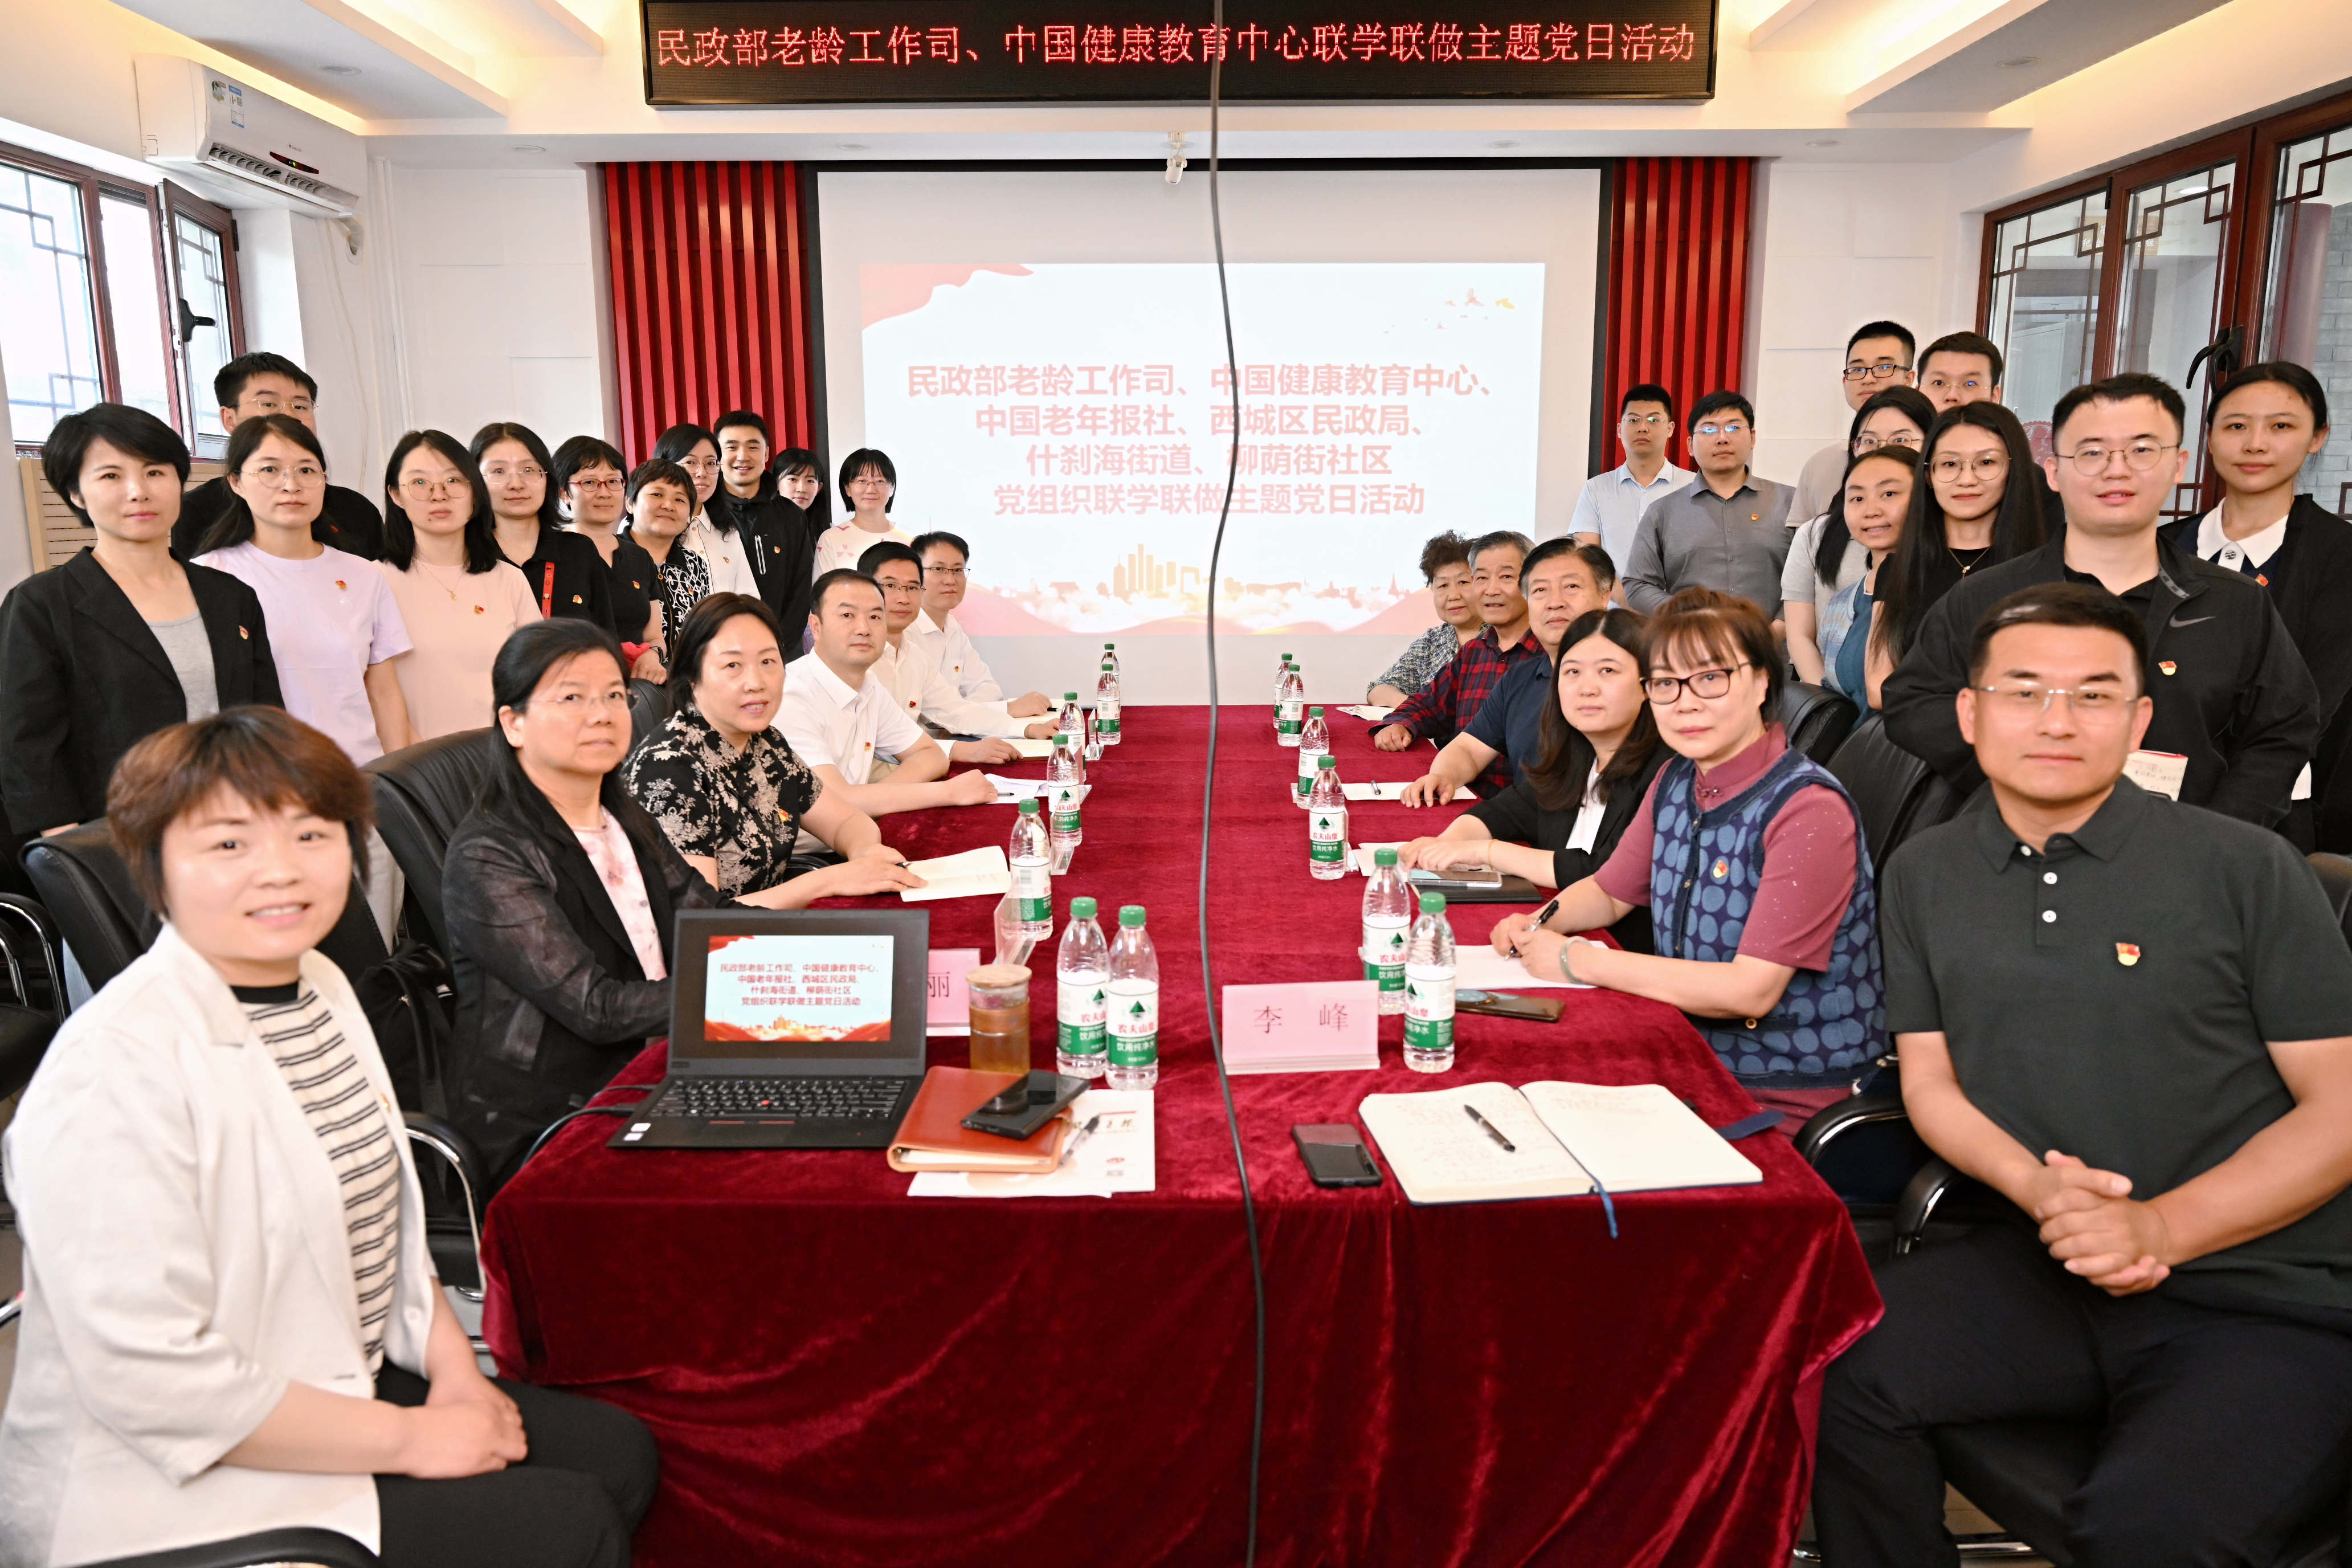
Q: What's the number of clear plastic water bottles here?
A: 13